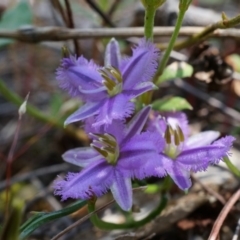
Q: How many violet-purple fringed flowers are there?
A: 3